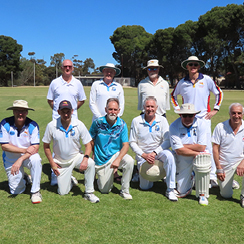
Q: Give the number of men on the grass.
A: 10